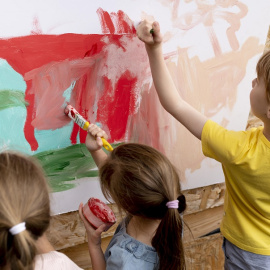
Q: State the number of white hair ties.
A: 1